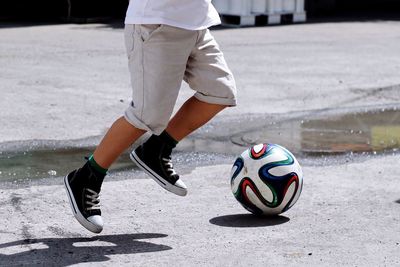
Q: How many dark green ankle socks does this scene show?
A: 2